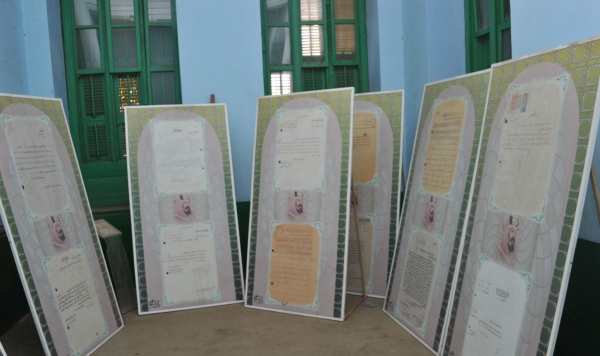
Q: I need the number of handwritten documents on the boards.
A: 12